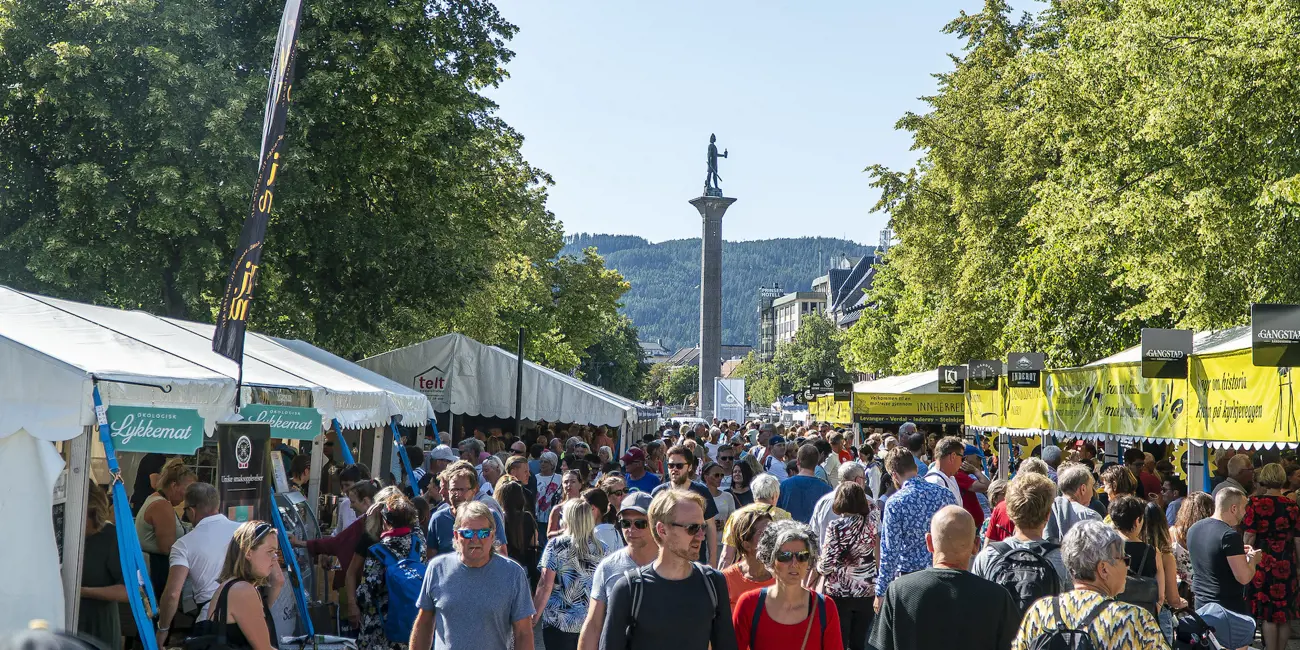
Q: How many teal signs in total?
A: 2